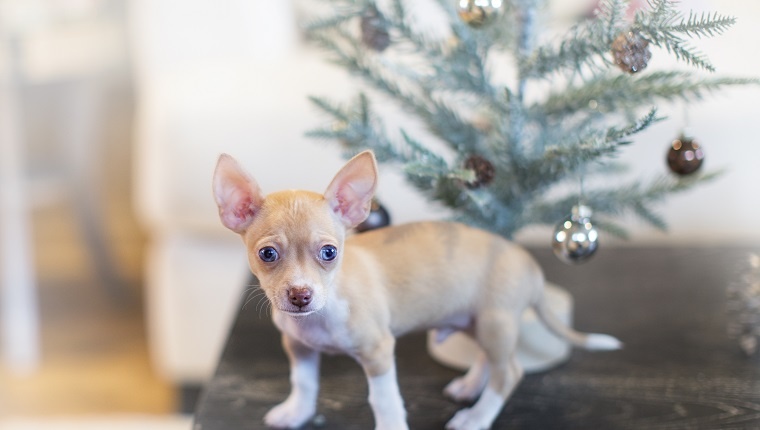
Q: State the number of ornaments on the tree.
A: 7